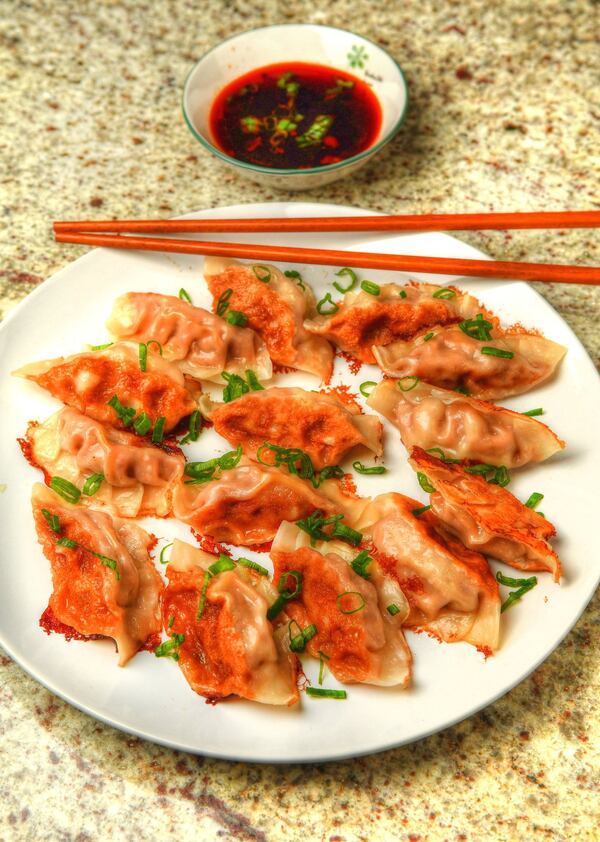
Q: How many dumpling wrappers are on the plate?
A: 14